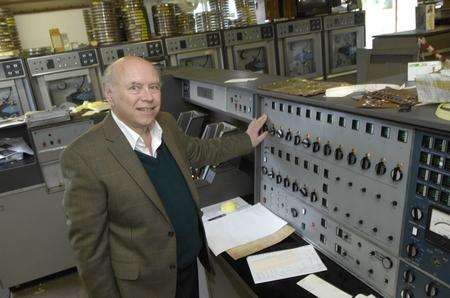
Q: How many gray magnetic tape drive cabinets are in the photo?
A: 7